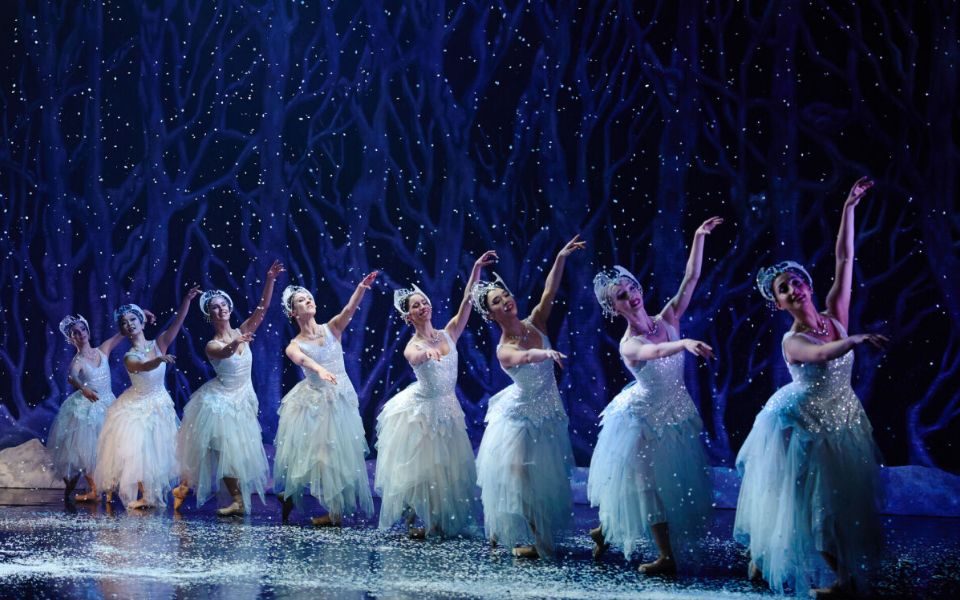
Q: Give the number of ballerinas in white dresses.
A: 8